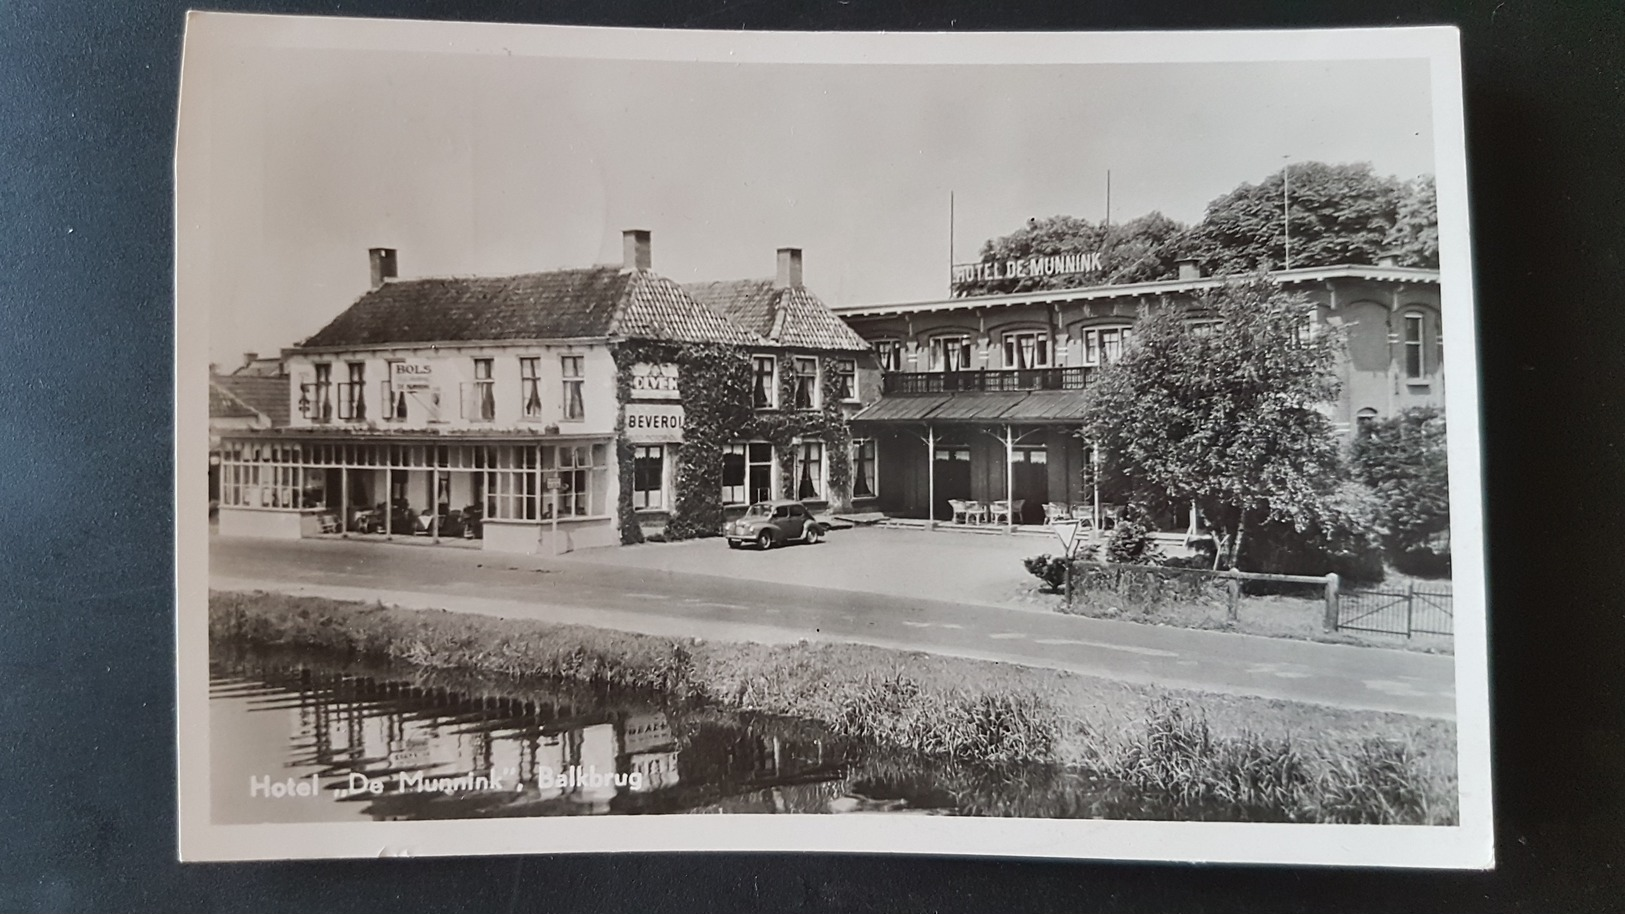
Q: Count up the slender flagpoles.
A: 3